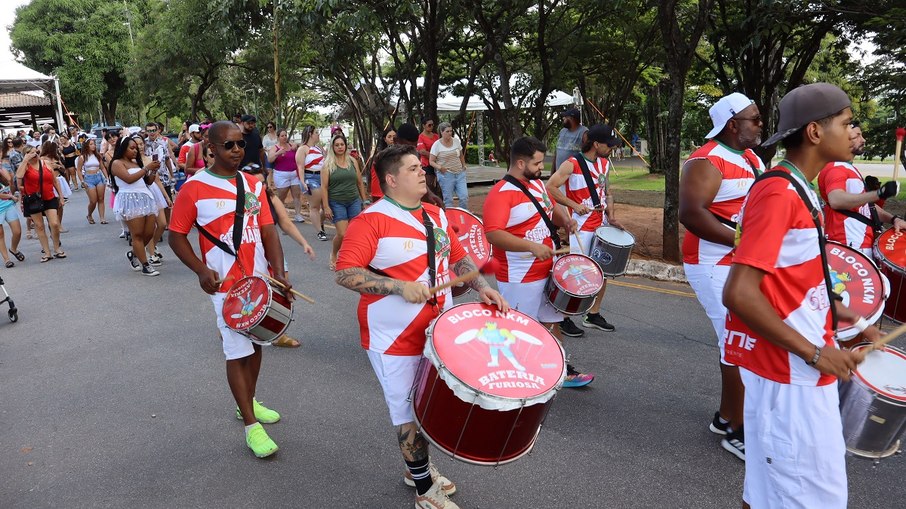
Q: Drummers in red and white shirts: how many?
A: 7